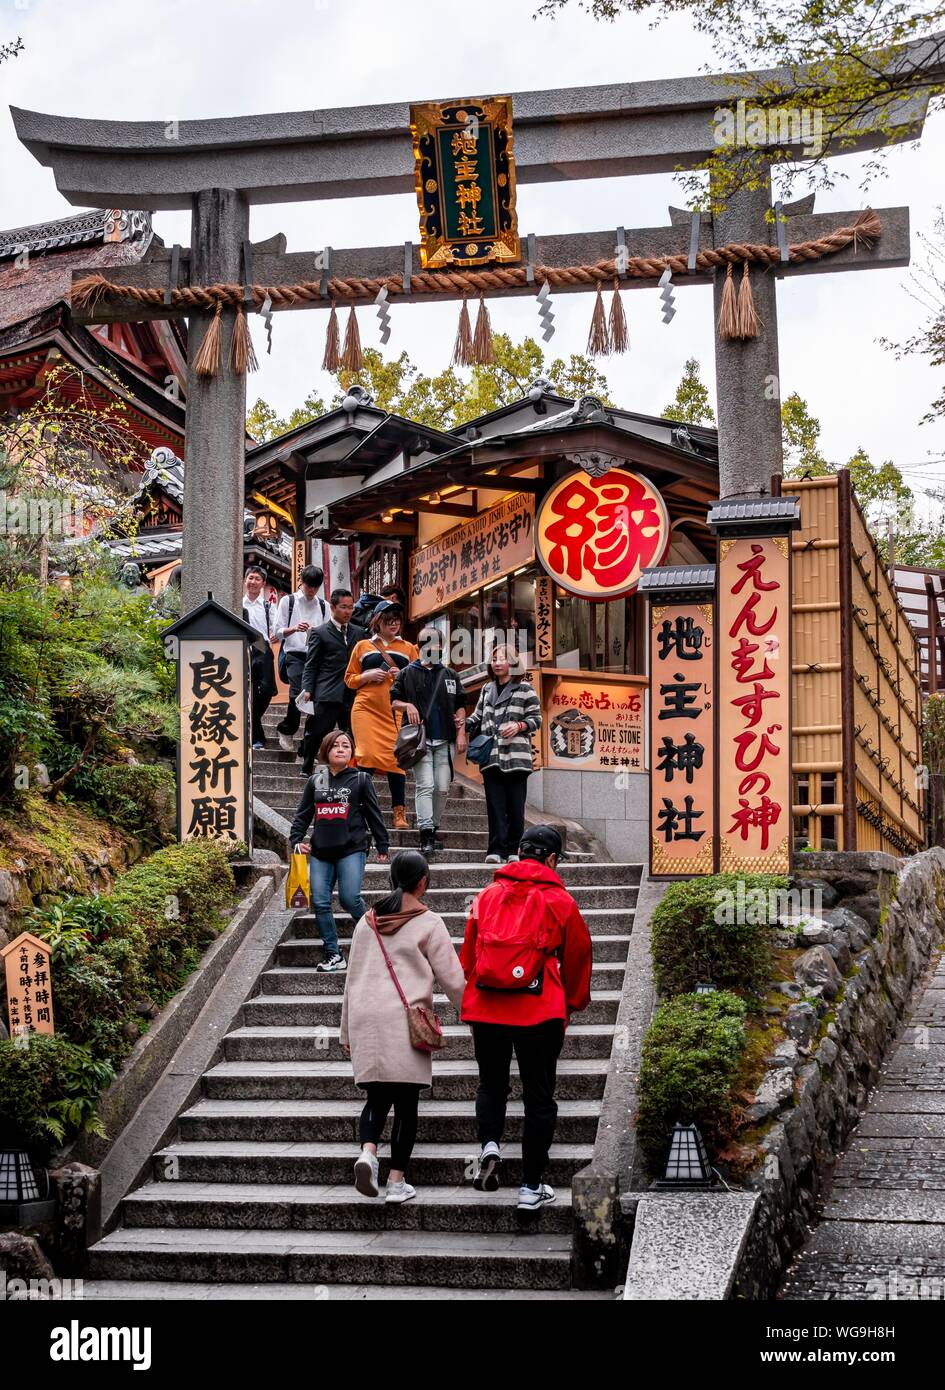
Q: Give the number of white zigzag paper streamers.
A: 4